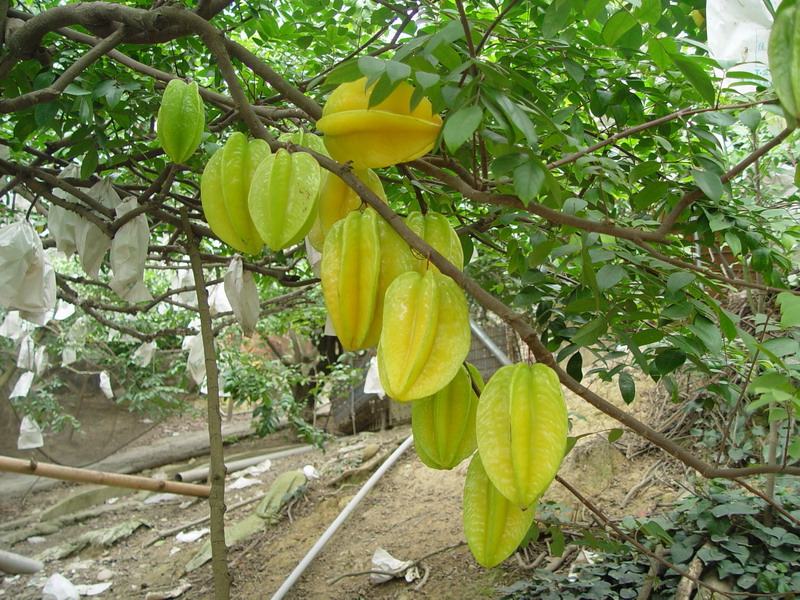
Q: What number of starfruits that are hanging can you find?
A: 13